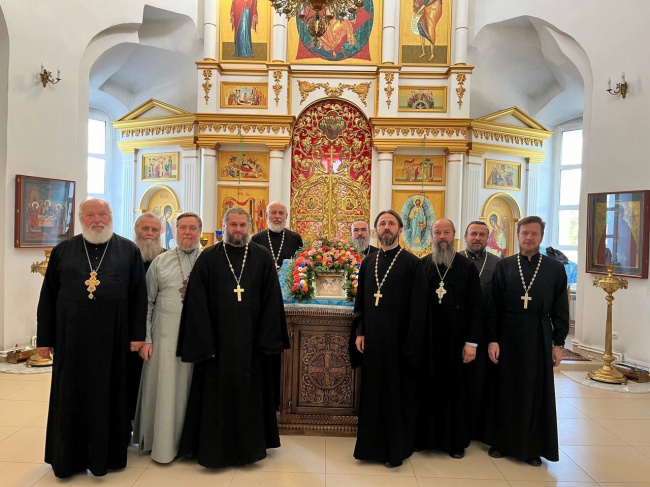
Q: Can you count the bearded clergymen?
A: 10